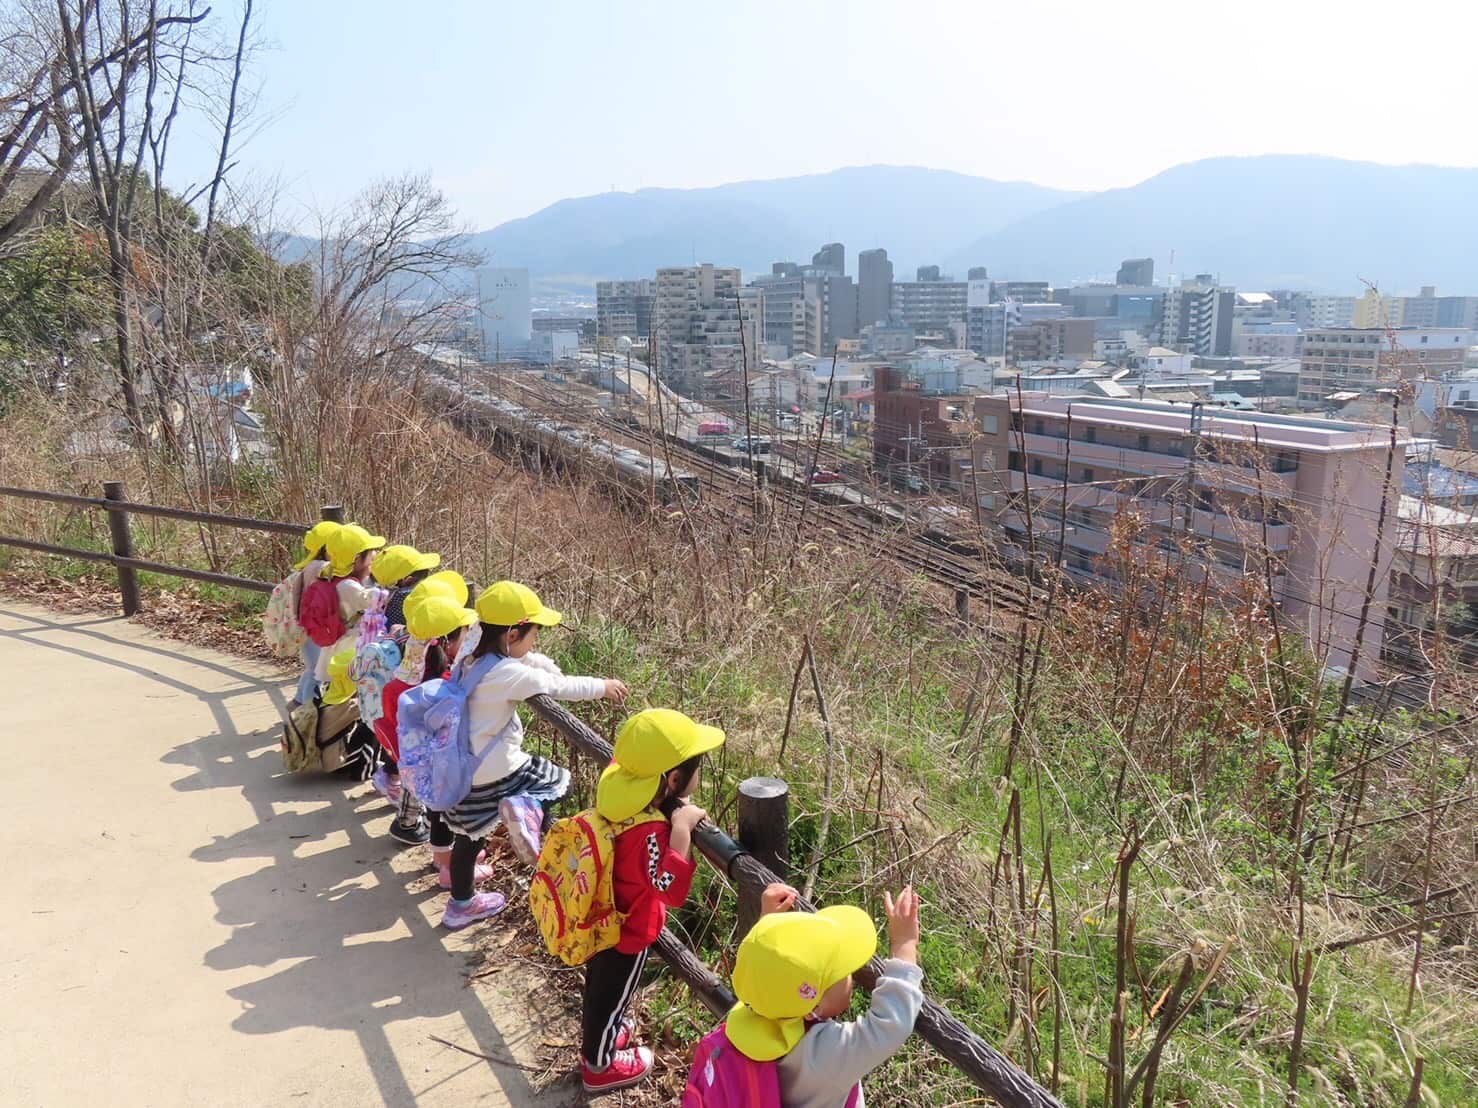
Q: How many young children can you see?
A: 9